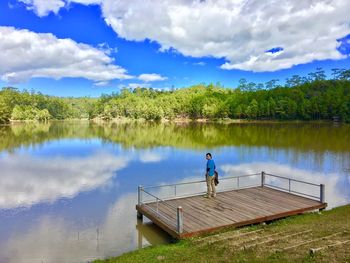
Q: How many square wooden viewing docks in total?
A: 1